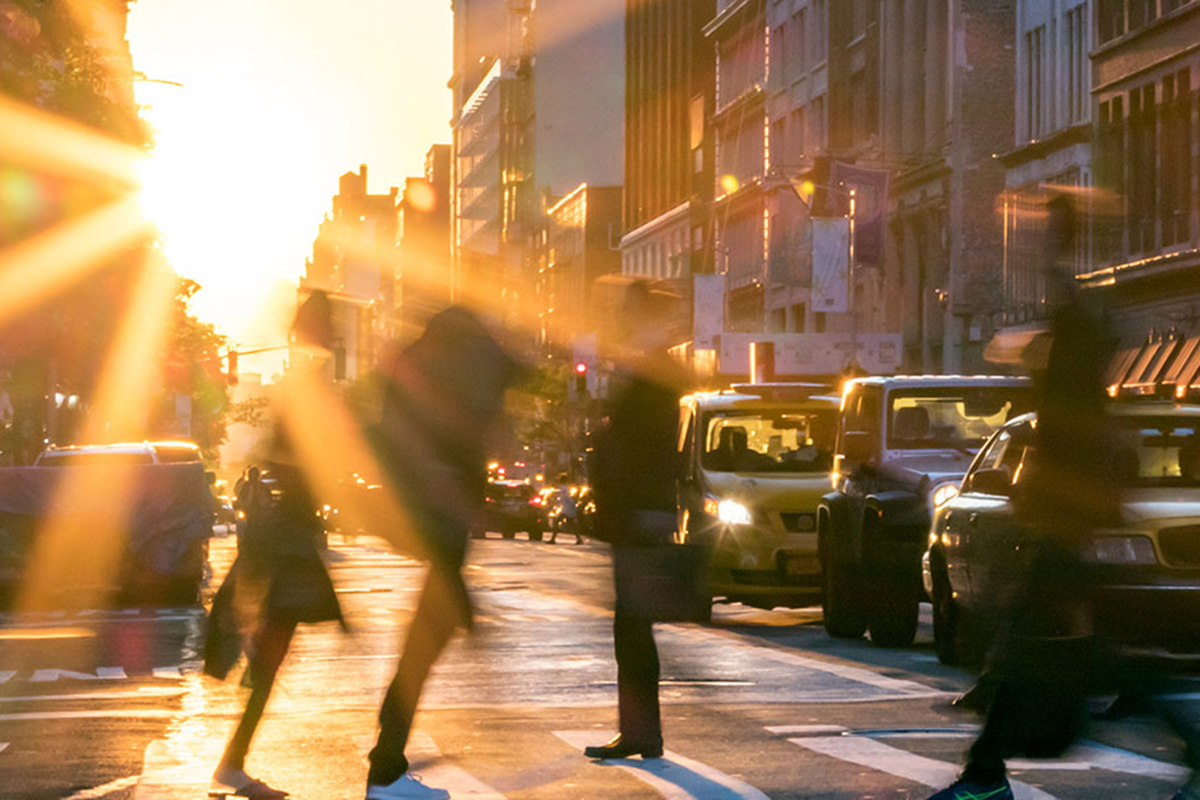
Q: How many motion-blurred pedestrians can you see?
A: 4